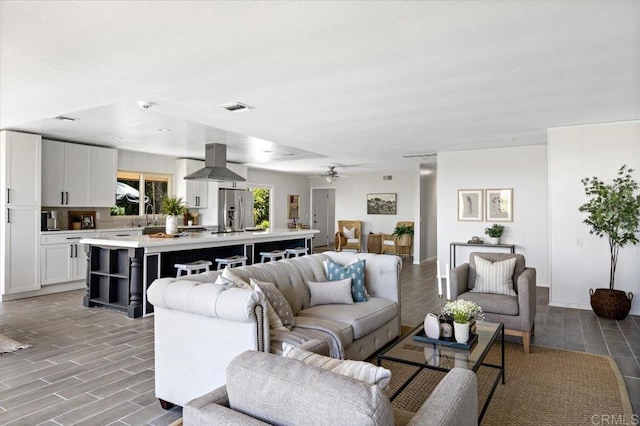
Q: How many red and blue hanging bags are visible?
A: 0